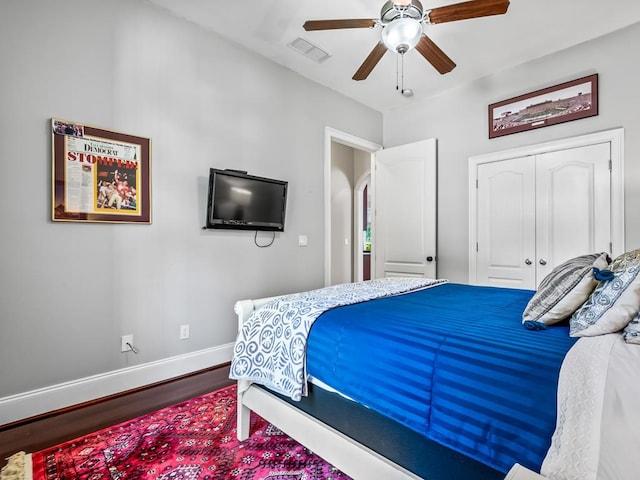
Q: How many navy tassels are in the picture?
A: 2